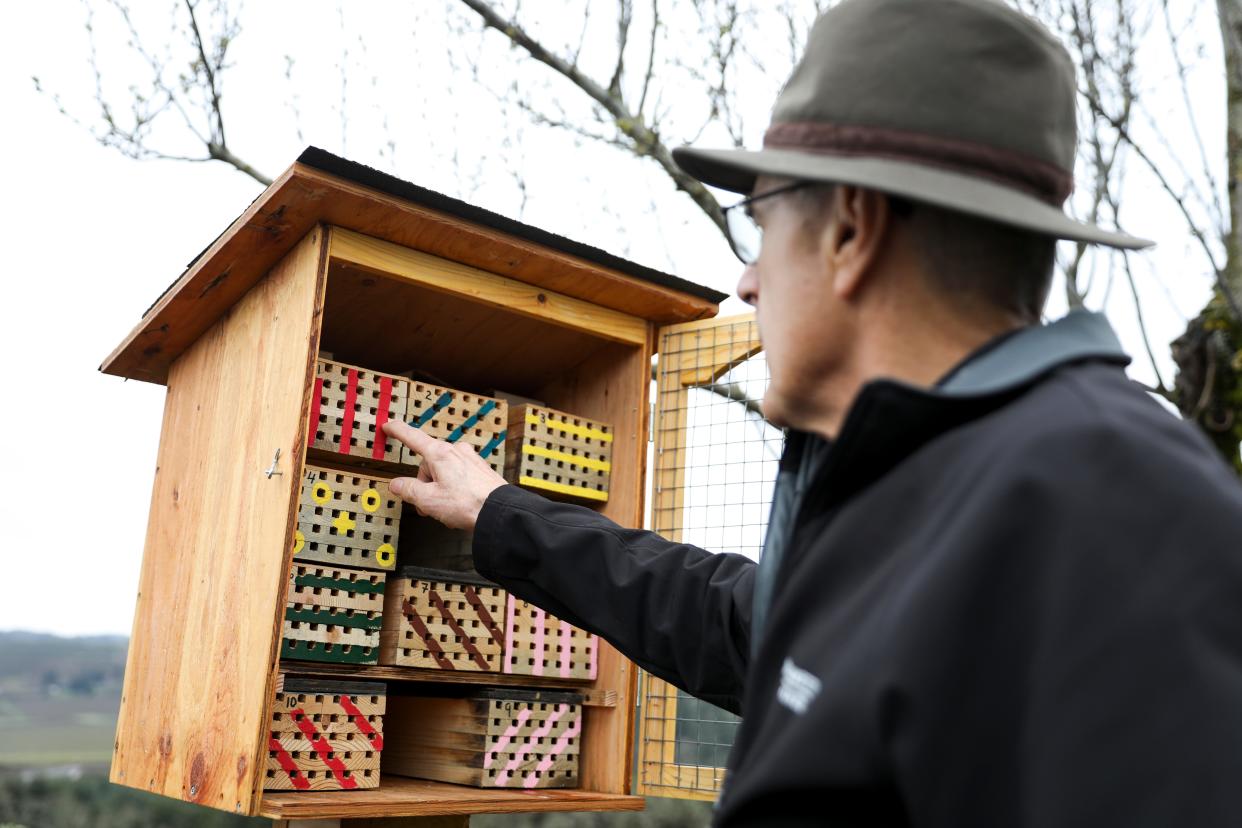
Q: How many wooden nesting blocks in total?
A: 9